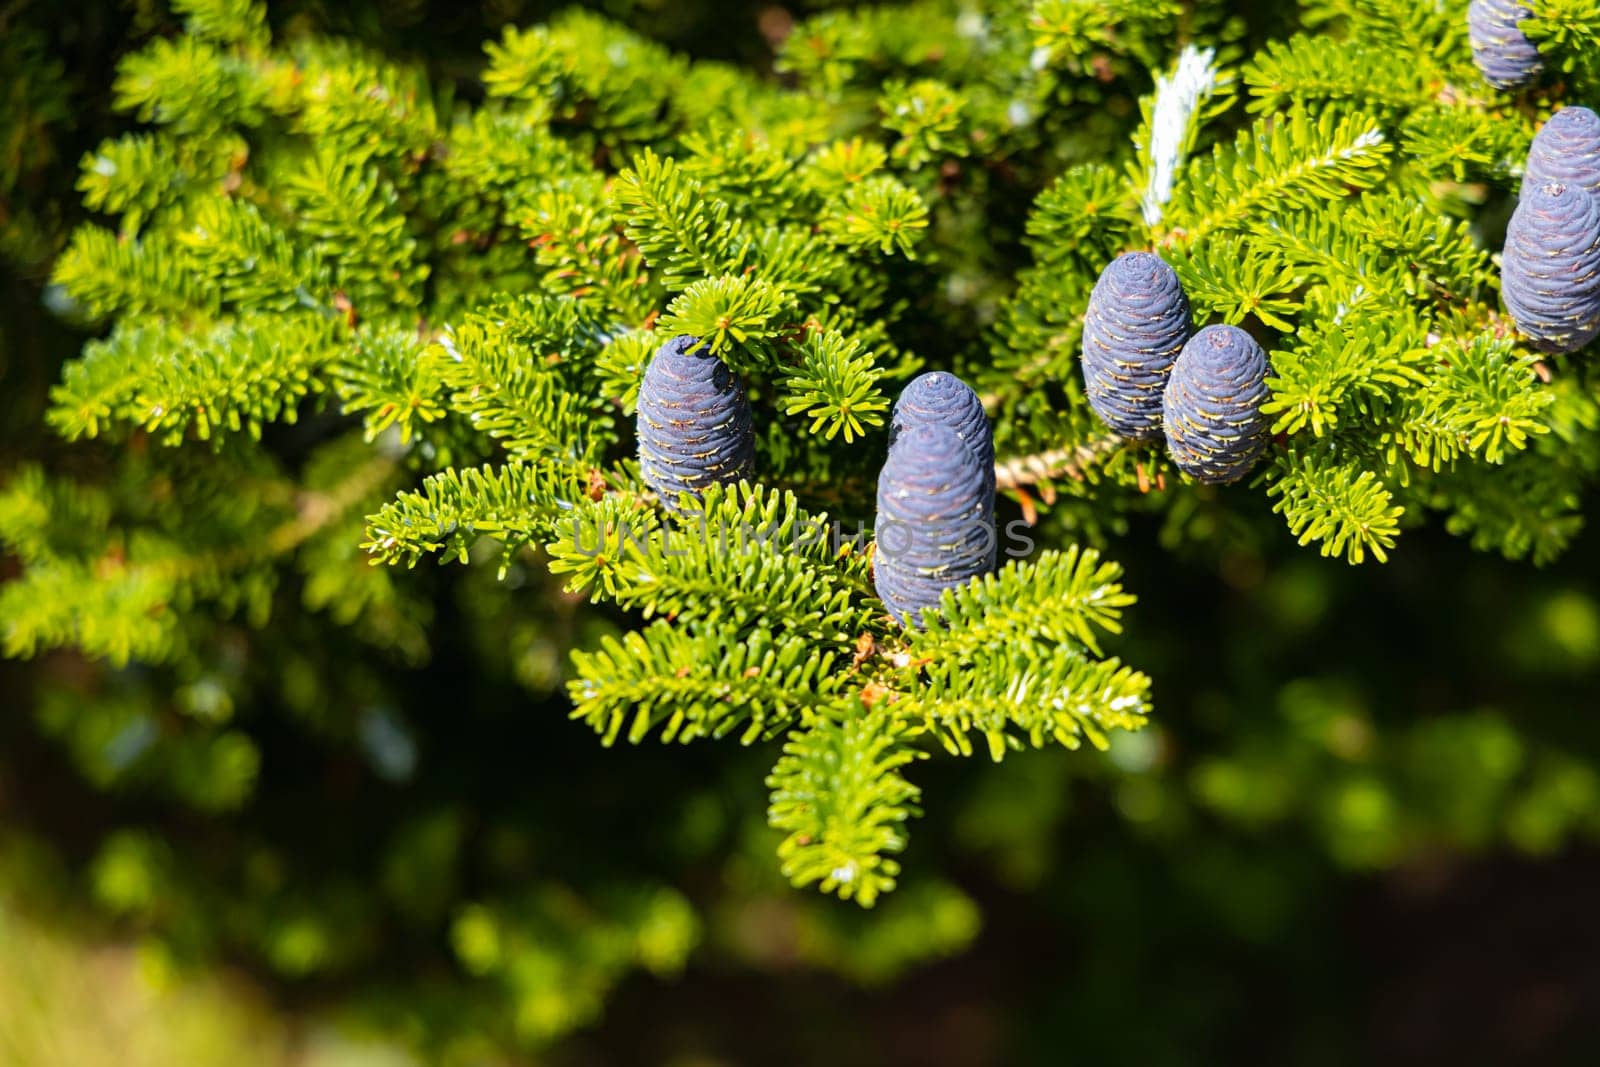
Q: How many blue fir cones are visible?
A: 8